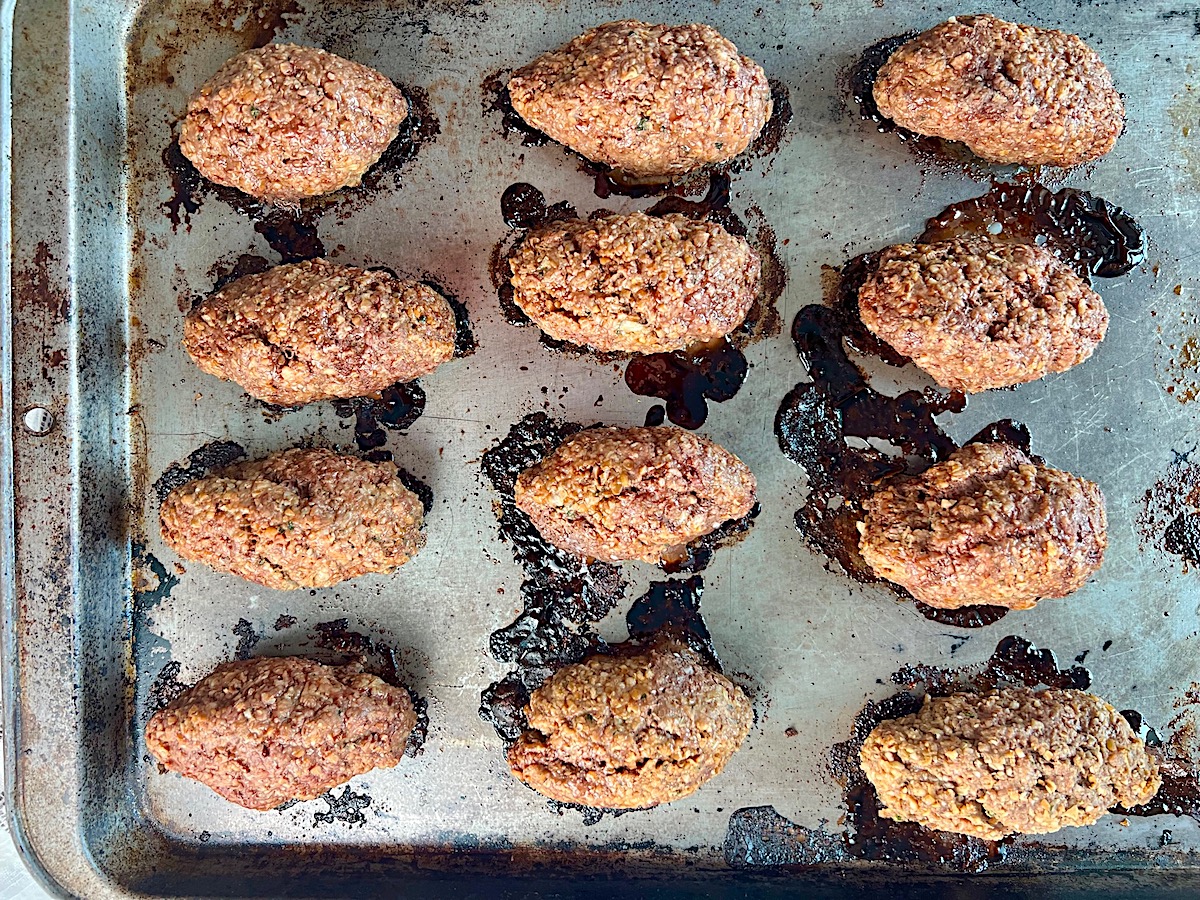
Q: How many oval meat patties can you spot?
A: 12